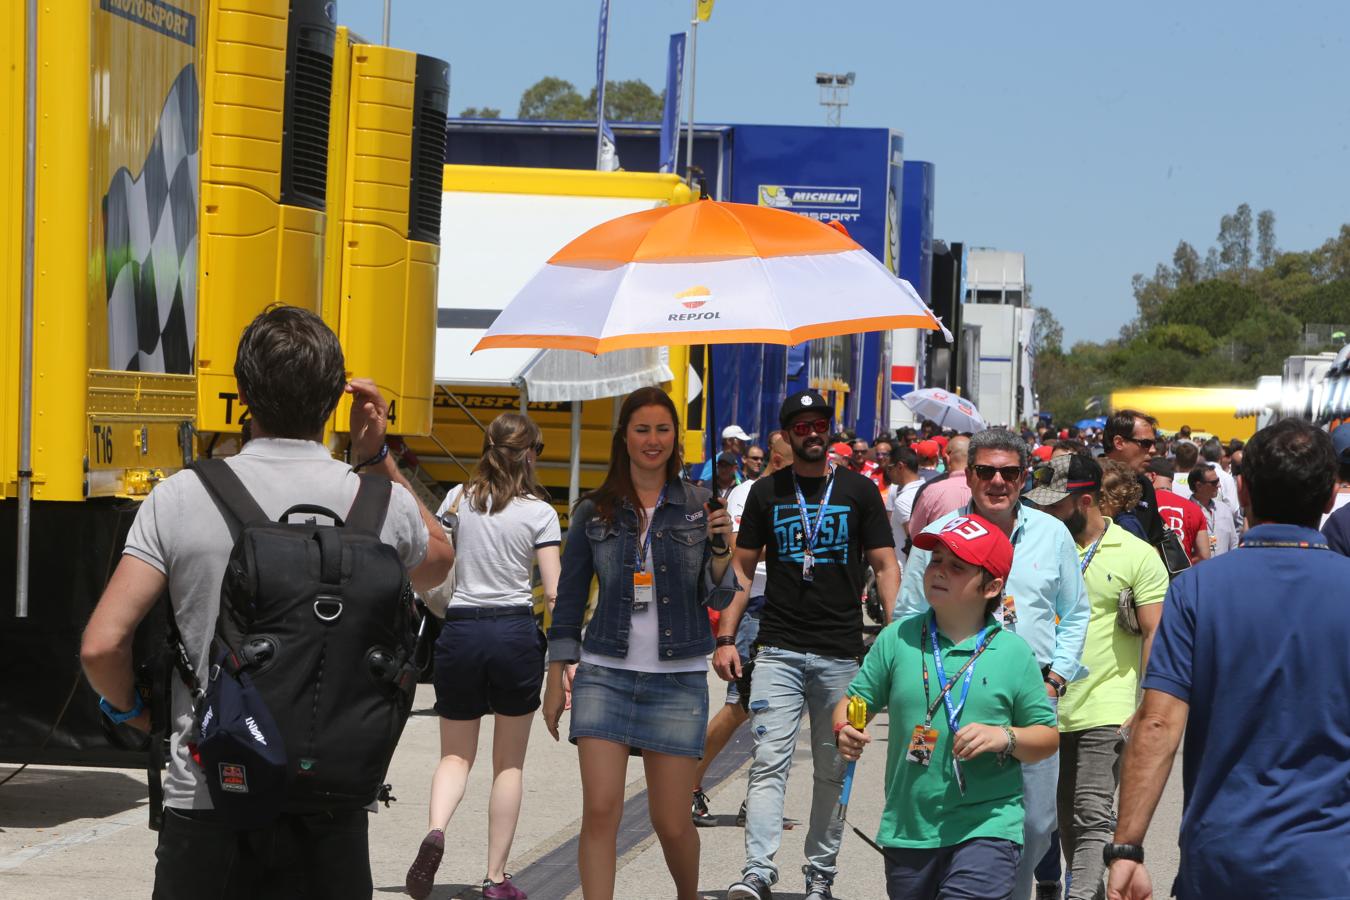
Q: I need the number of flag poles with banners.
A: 3